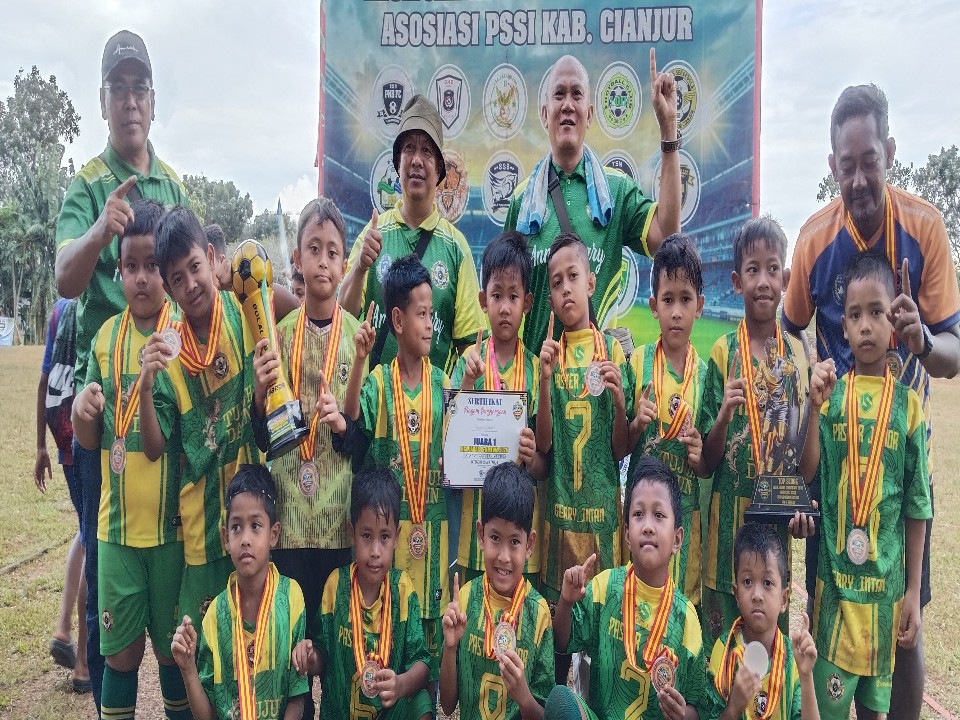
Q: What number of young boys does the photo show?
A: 14